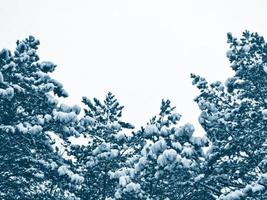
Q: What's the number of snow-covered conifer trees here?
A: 4